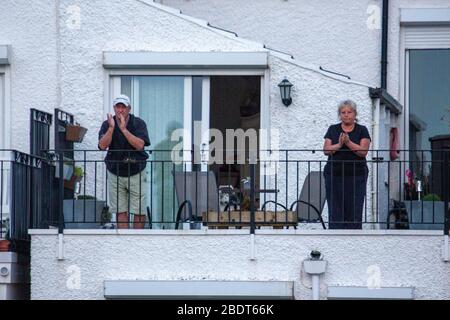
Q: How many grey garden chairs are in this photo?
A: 2